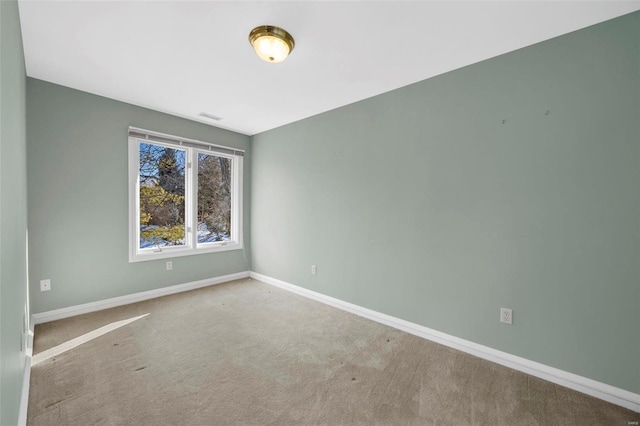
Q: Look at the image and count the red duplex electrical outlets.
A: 0